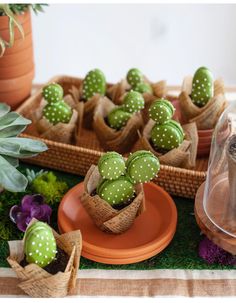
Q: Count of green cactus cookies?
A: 14